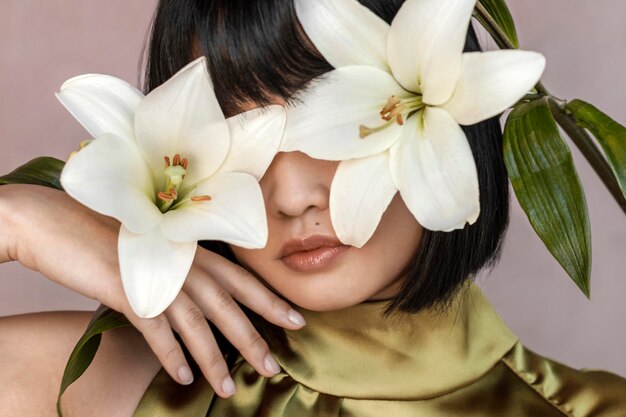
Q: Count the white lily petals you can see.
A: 12